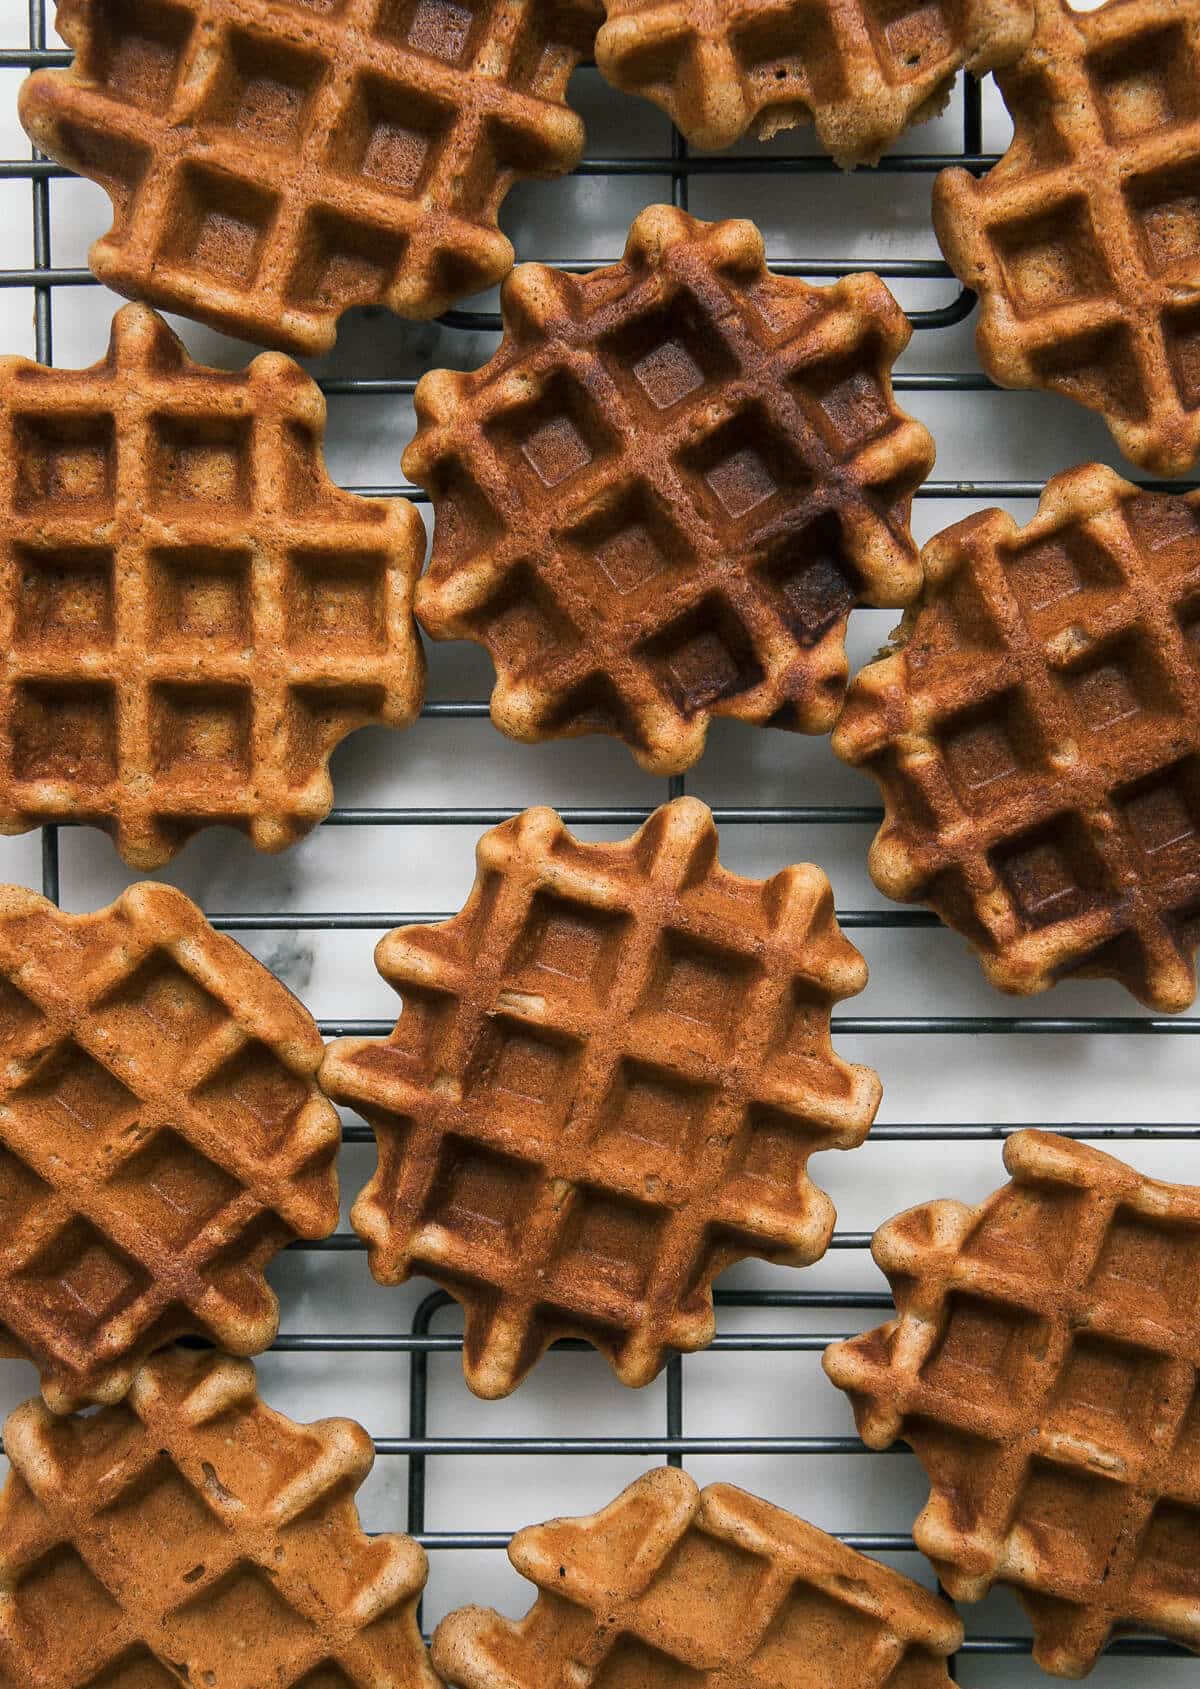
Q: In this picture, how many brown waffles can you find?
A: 11